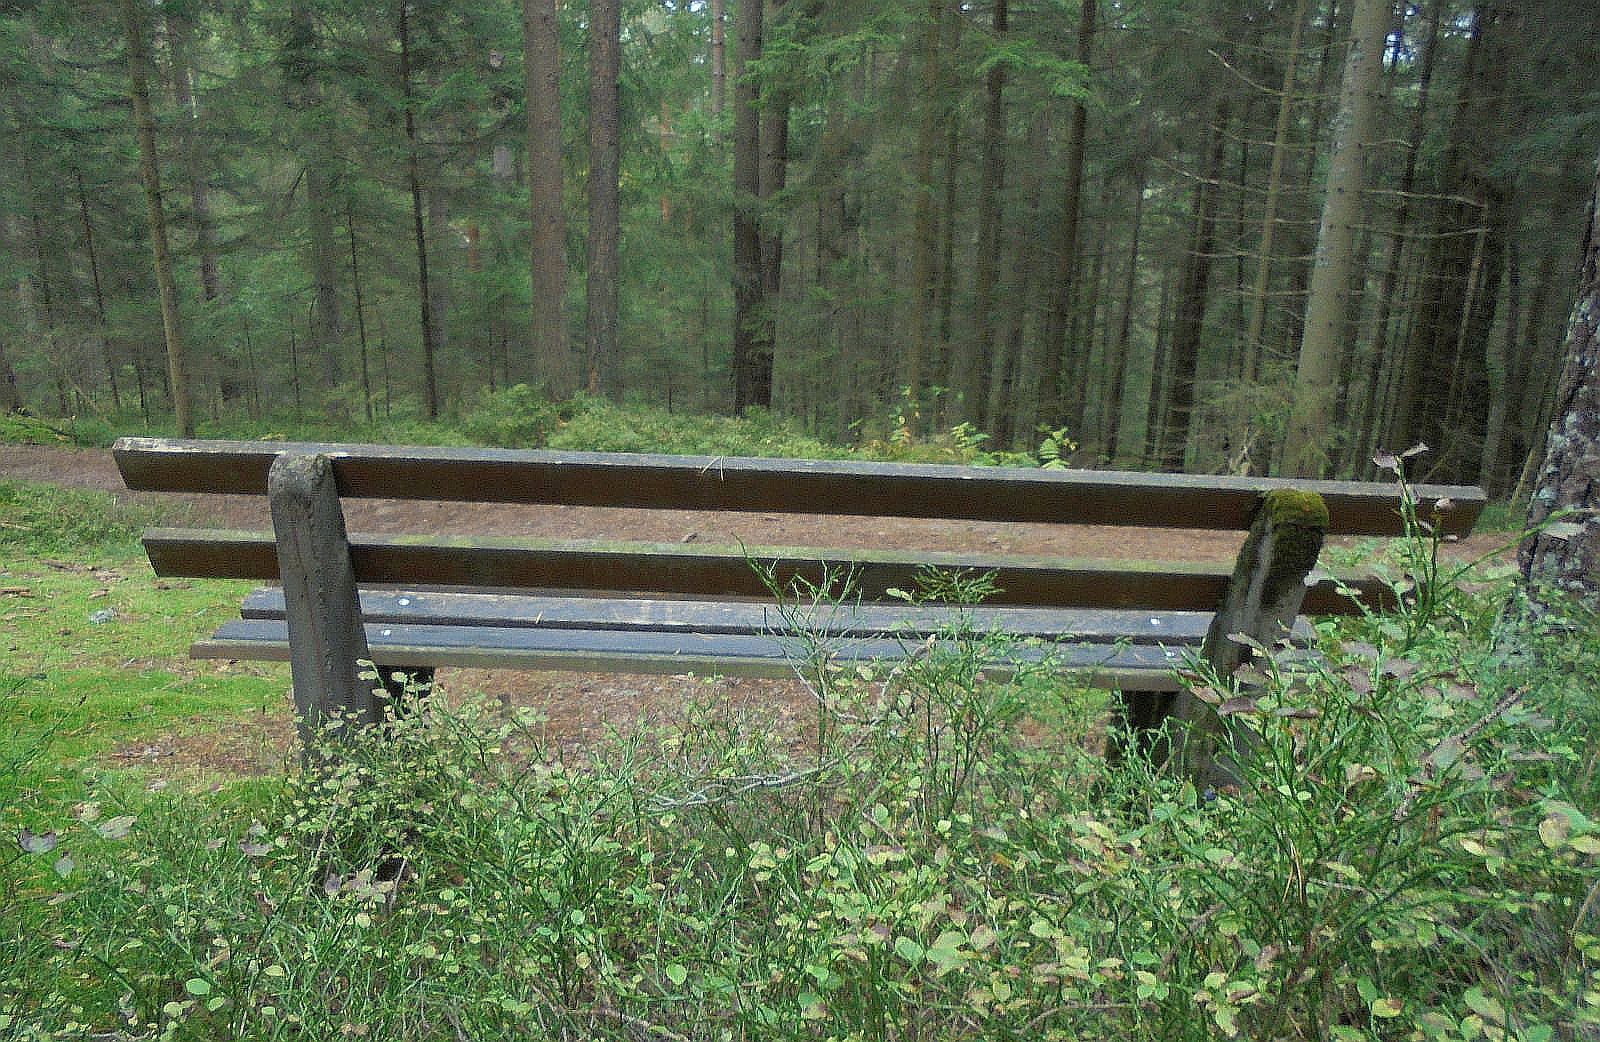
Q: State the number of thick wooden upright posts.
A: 2